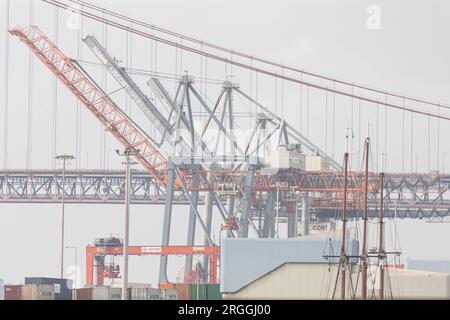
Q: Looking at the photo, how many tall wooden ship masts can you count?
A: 3